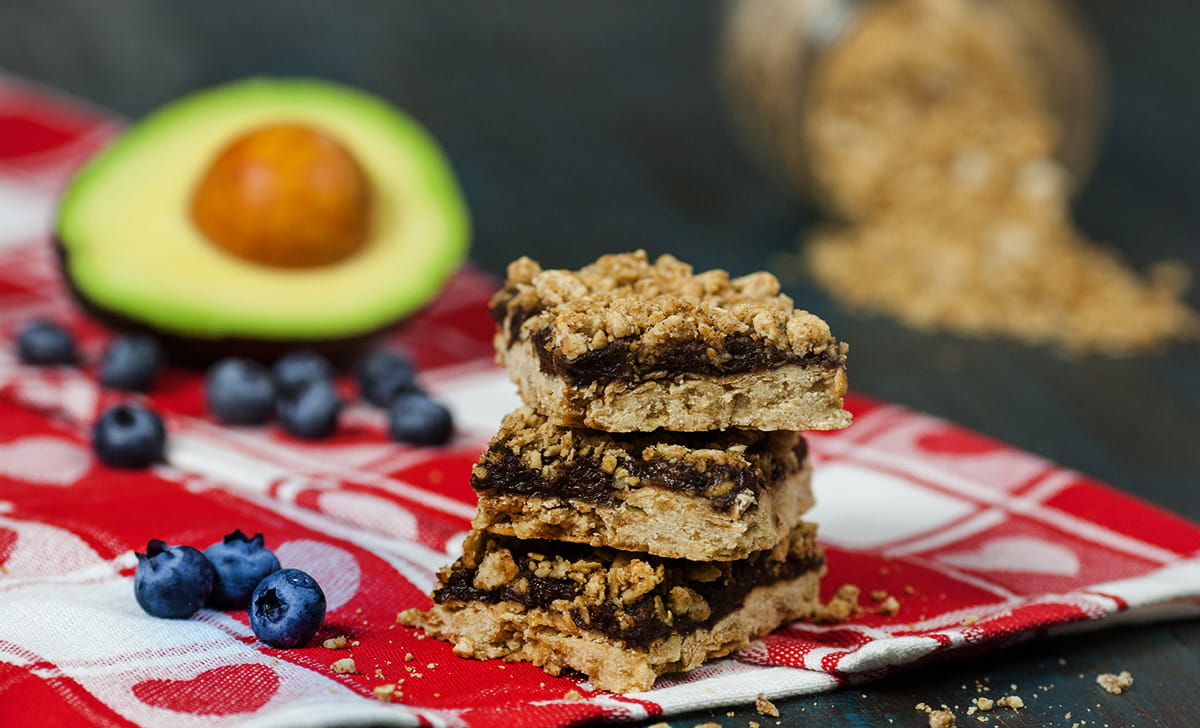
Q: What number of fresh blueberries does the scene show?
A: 11